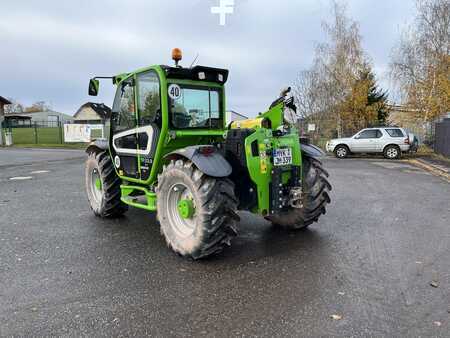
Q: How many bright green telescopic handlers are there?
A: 1